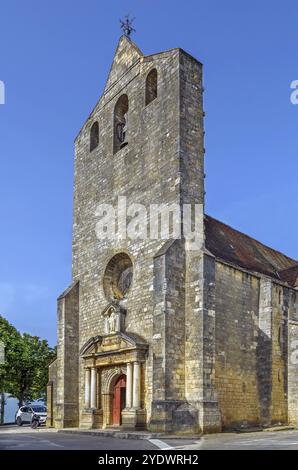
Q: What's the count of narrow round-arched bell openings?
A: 3